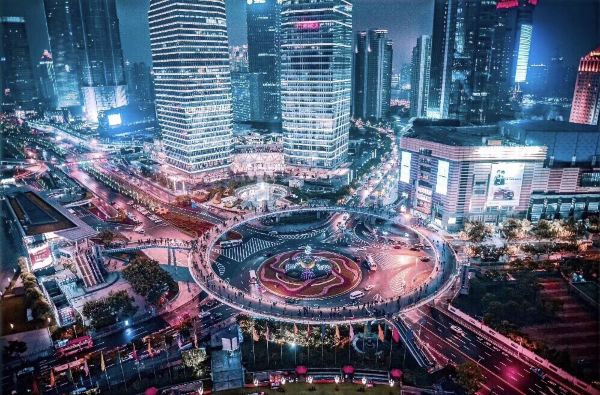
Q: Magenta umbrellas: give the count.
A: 4